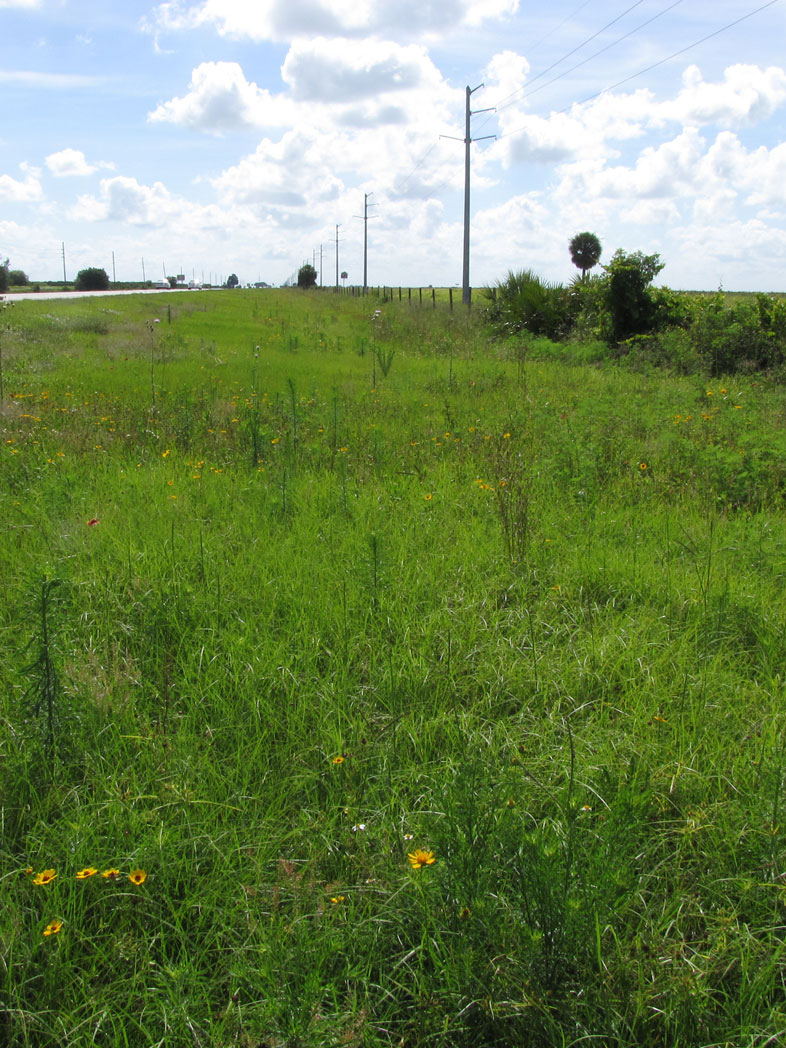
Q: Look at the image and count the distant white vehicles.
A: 2